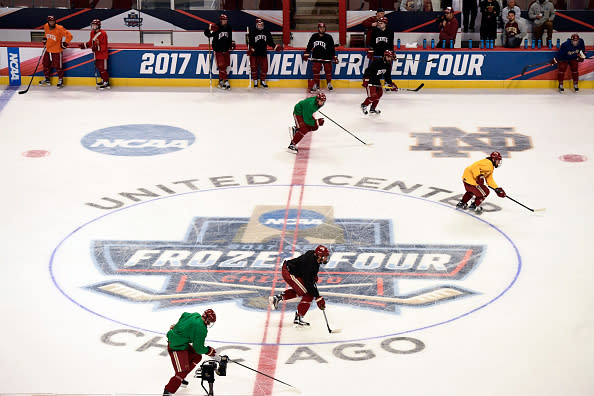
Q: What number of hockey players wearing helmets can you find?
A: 12